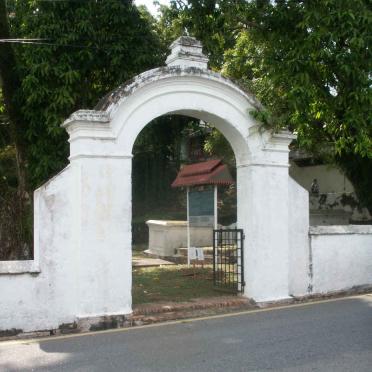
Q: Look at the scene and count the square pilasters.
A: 2